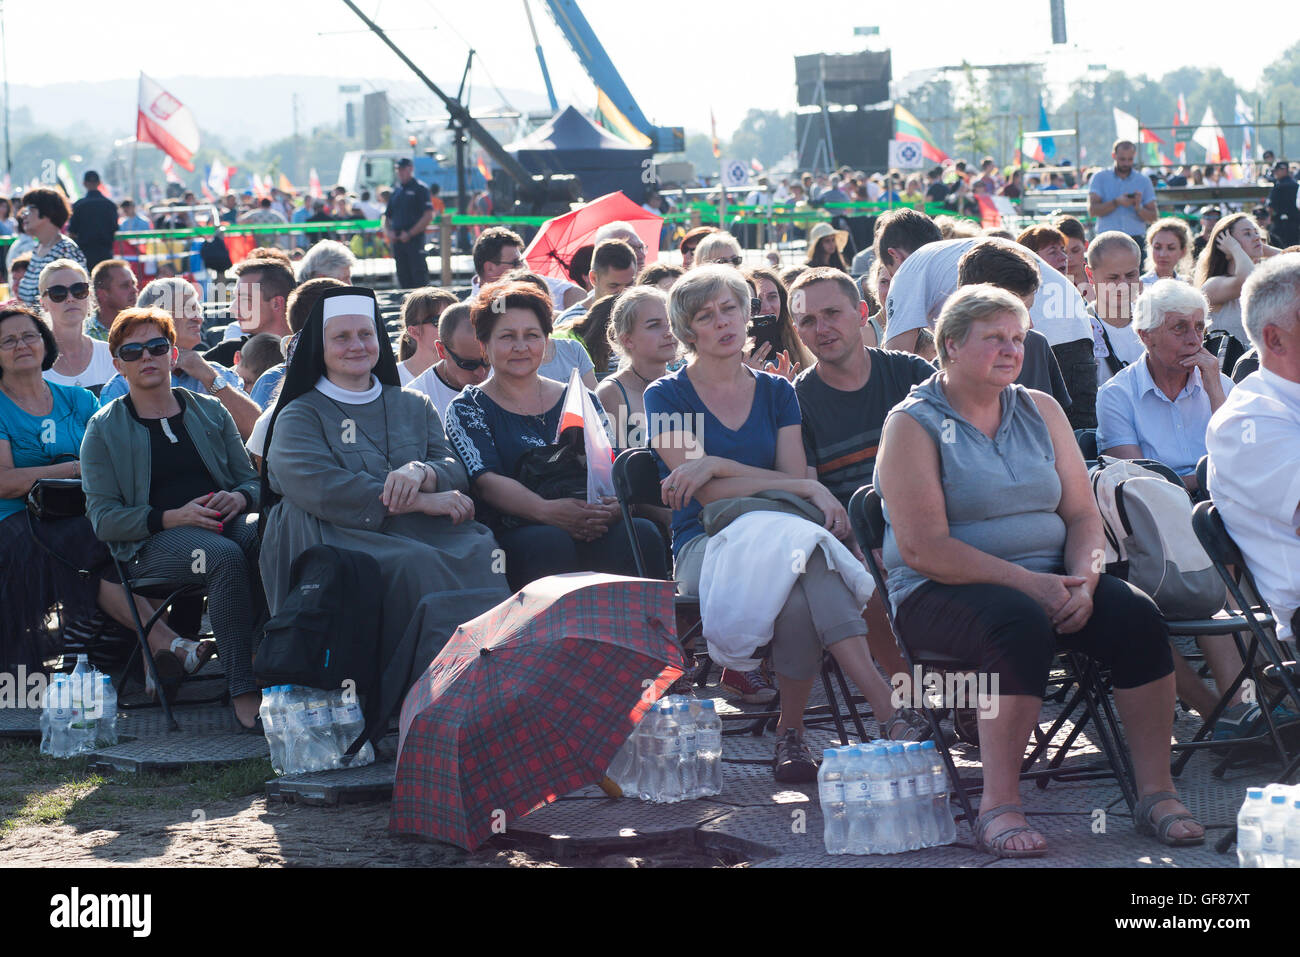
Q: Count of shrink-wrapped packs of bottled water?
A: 5